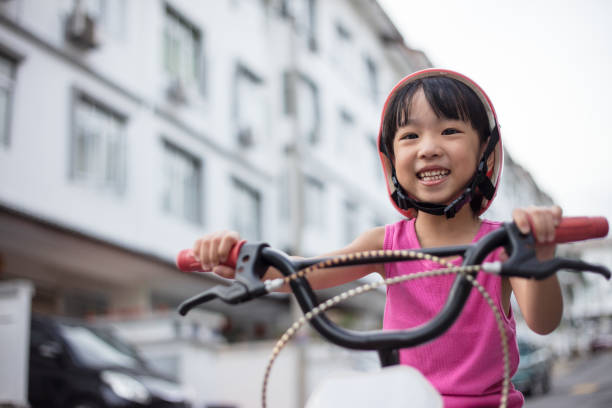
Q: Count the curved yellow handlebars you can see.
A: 0